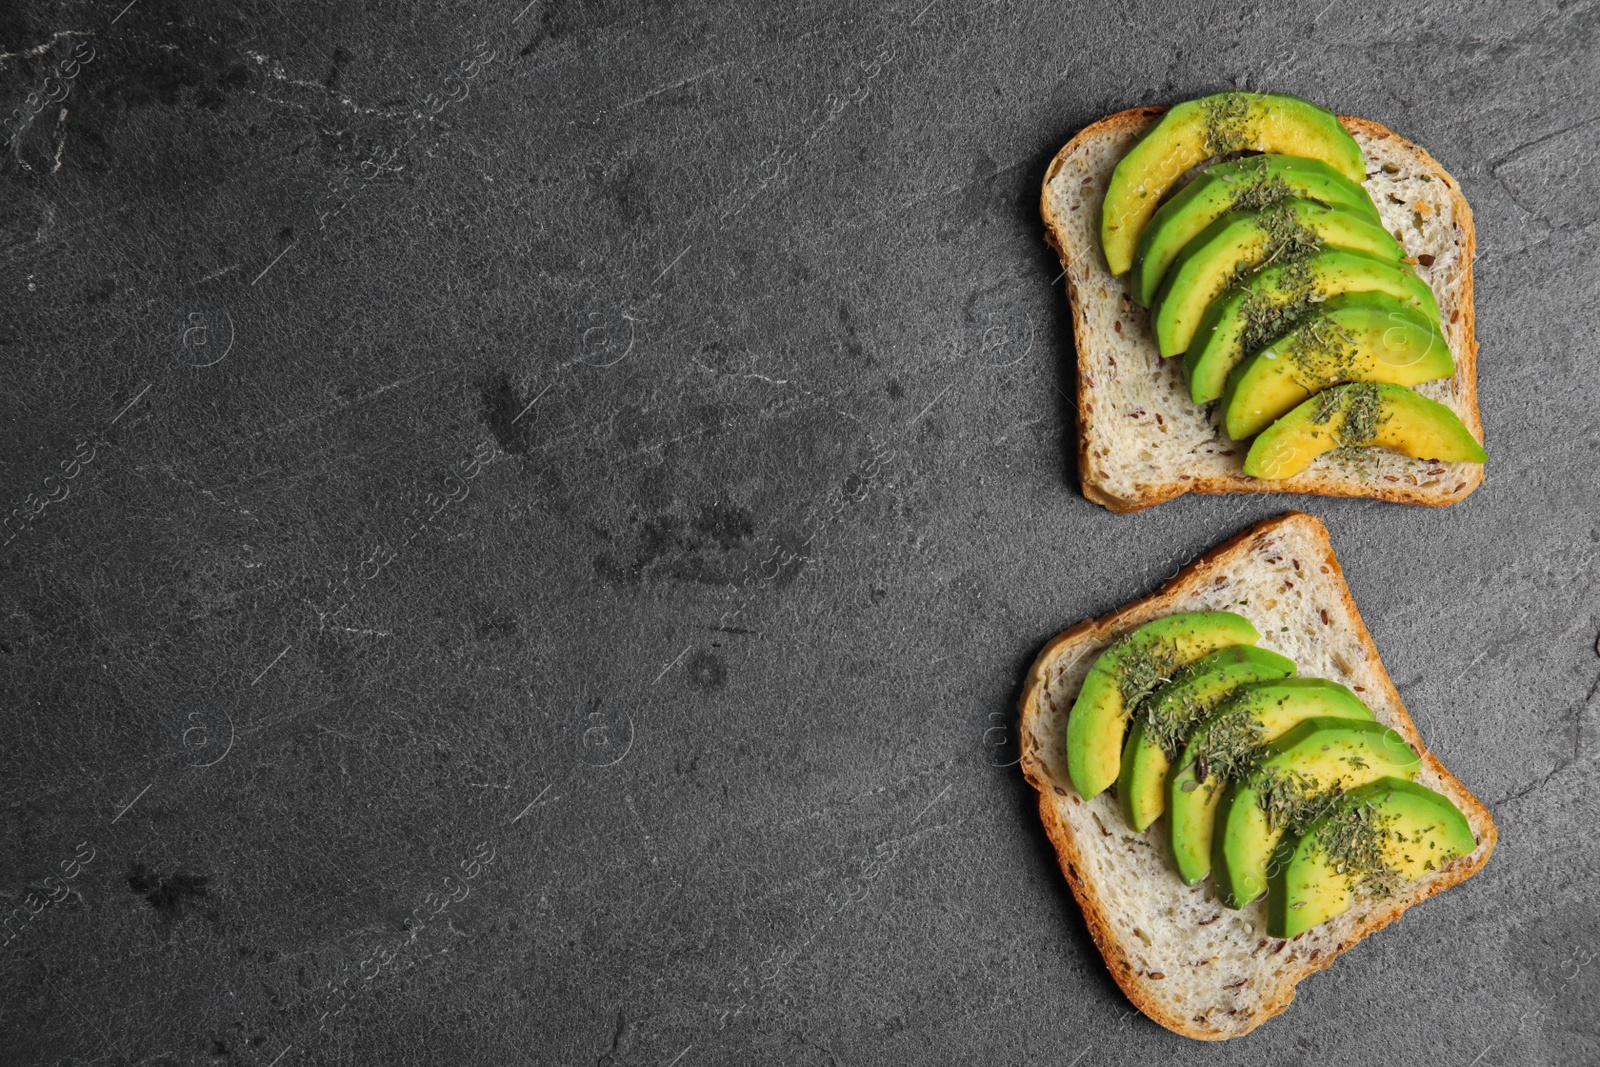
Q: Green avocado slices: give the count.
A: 11